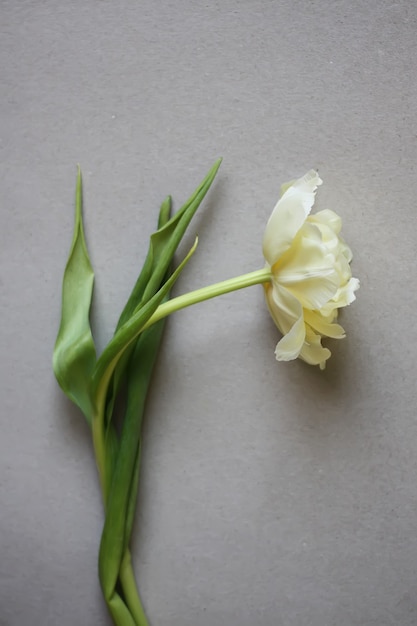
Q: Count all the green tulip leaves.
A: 4